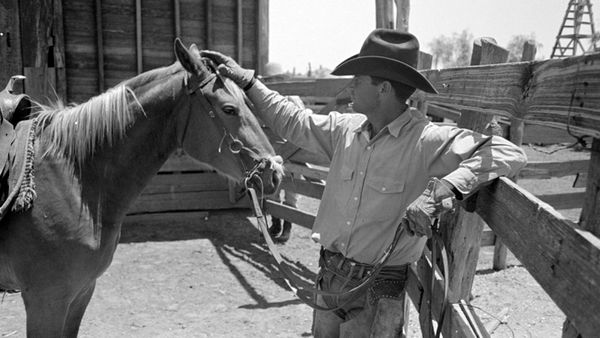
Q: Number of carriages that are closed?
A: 0